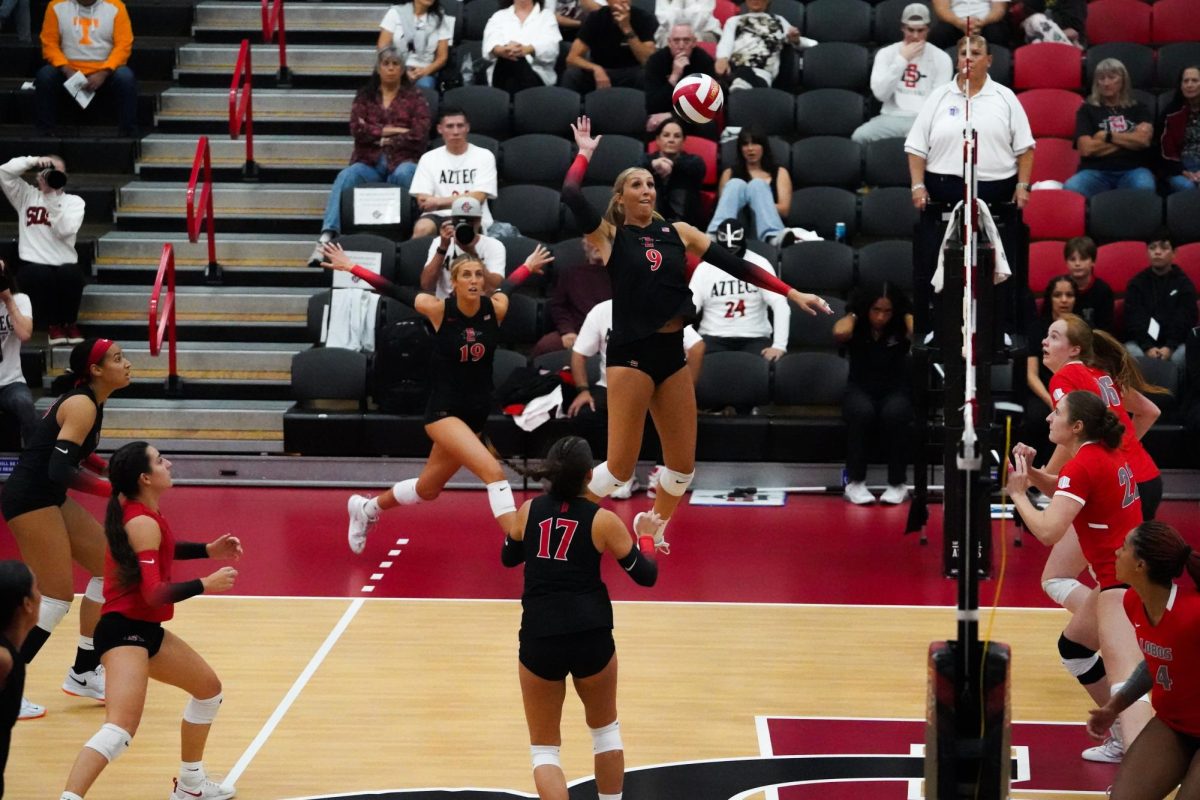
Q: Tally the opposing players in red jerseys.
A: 3